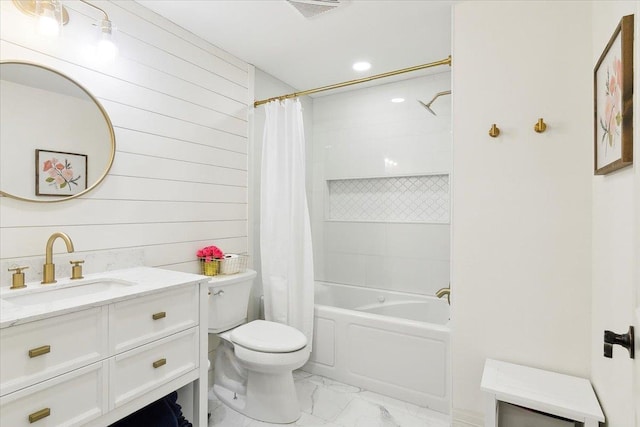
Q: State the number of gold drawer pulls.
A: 4